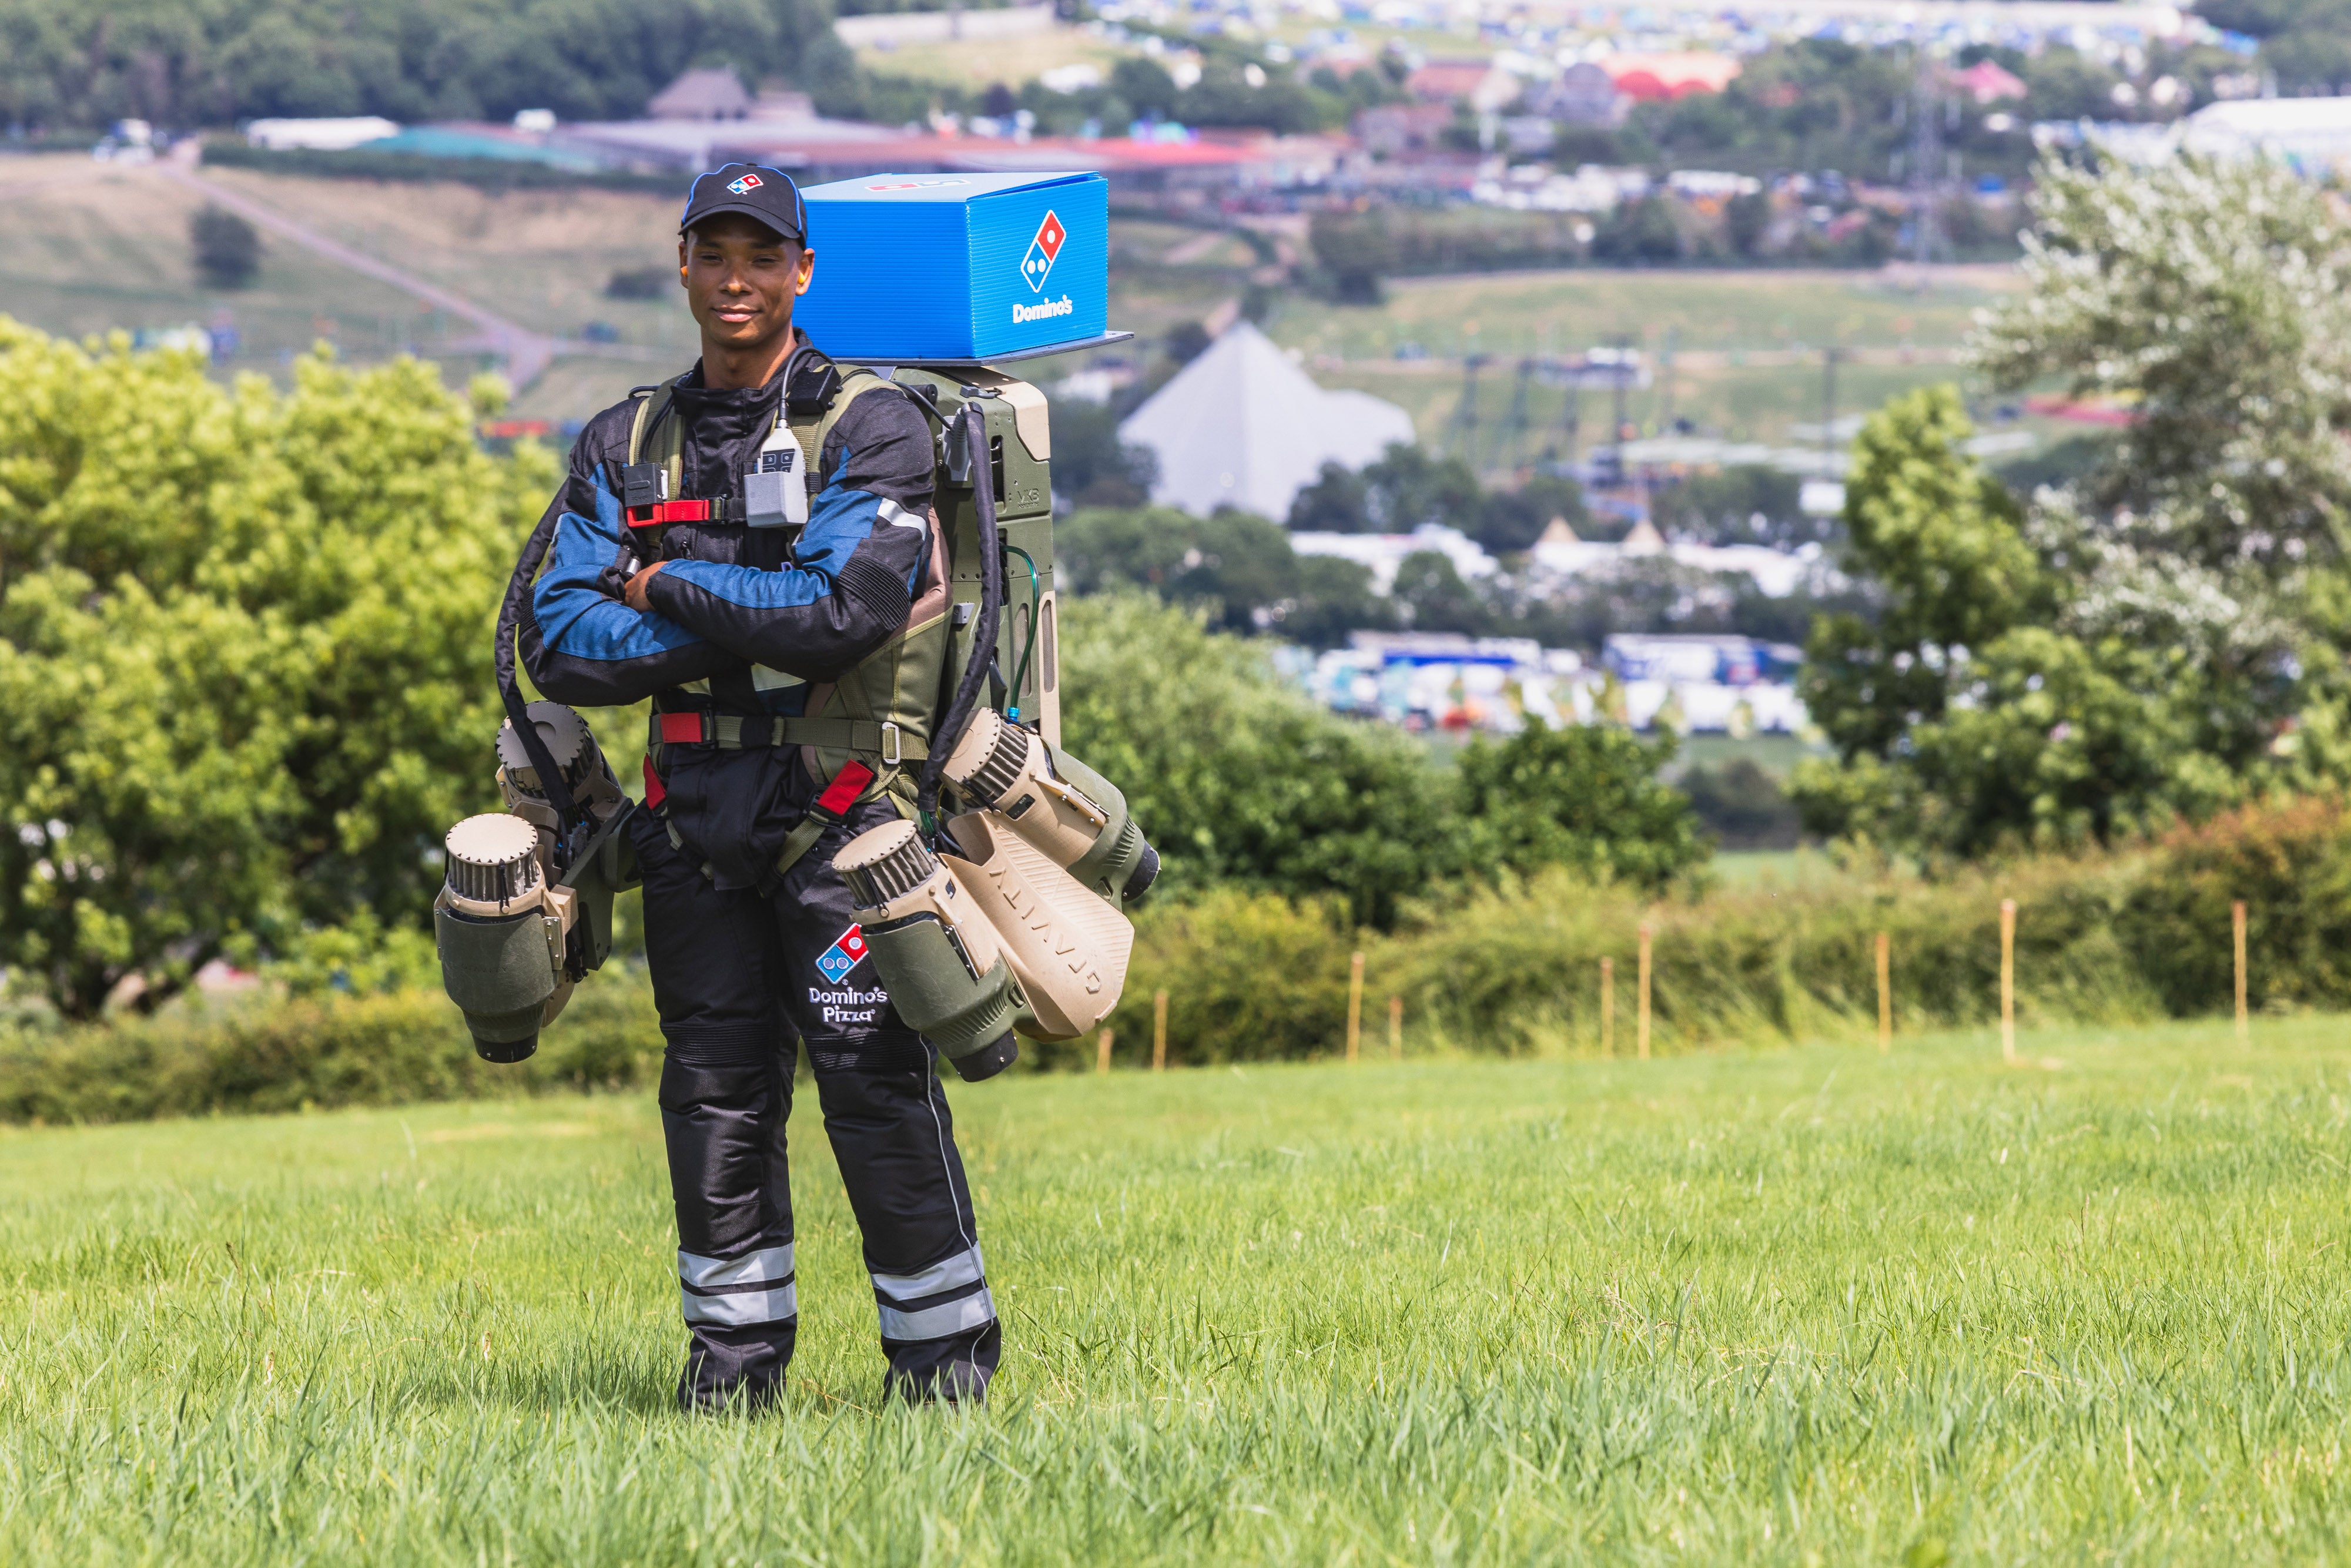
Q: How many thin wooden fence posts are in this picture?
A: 9